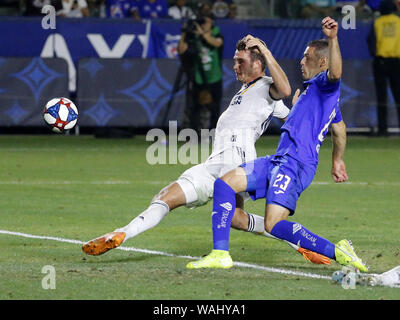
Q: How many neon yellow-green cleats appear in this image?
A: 2